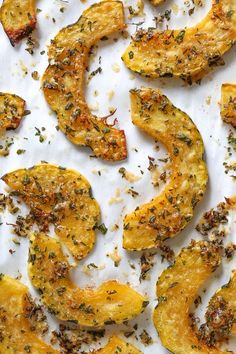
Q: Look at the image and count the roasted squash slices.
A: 12